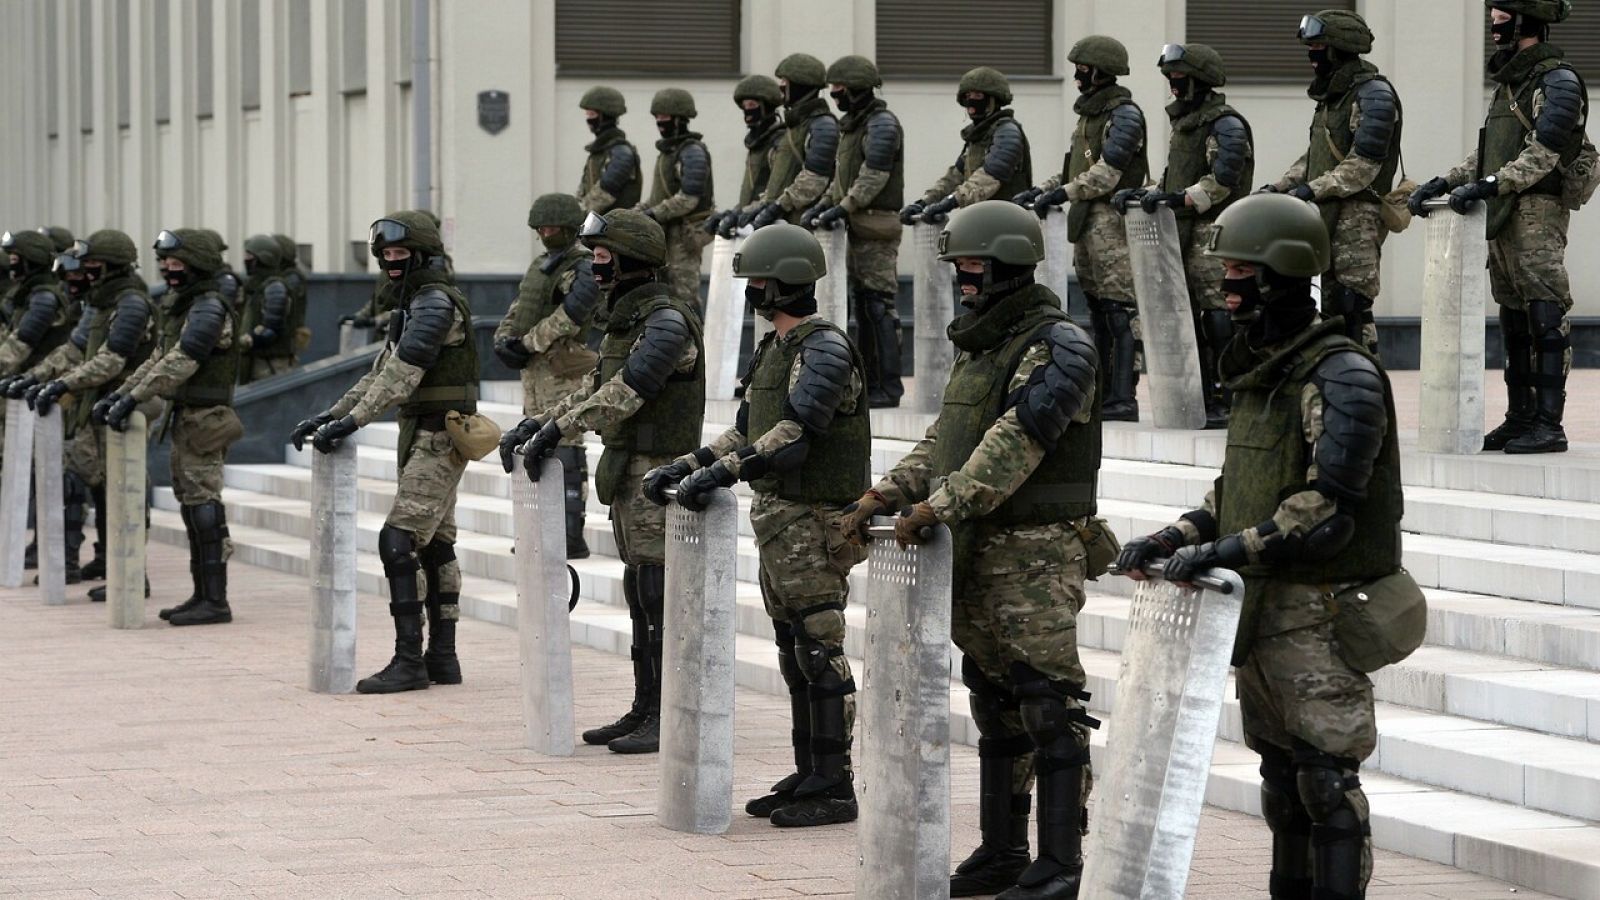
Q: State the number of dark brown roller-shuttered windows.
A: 4